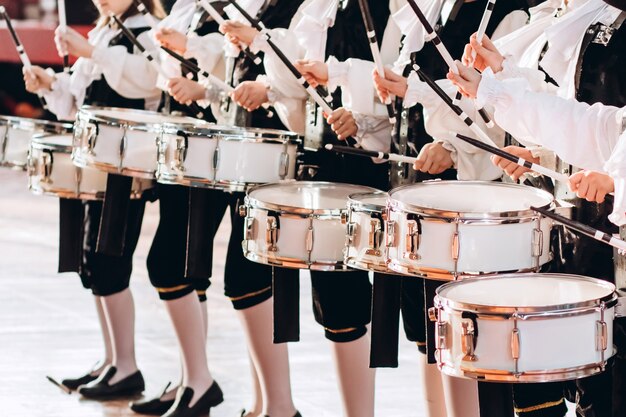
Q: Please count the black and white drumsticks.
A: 15